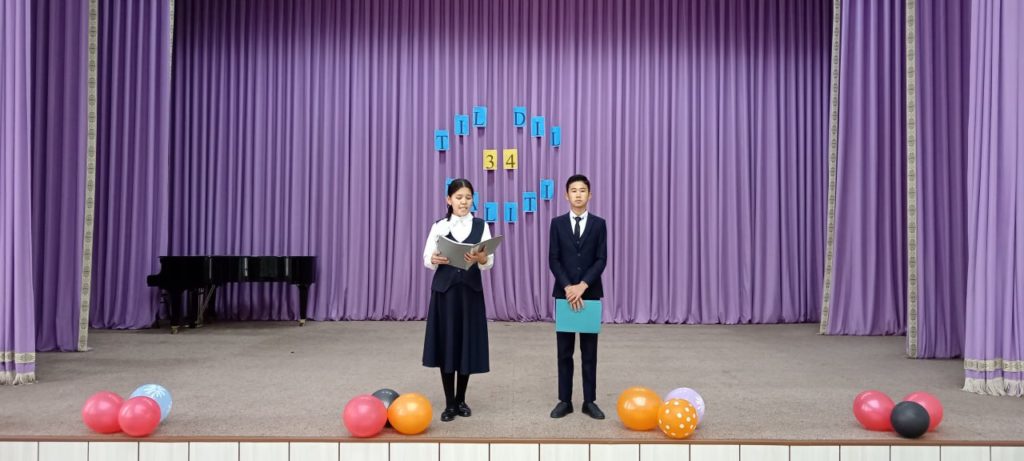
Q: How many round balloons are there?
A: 12